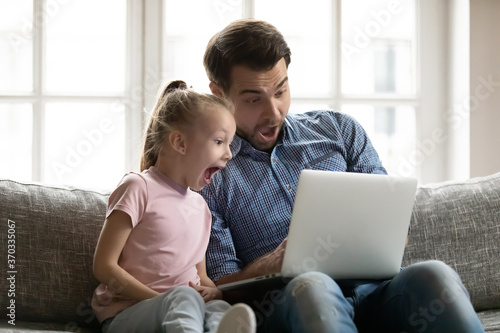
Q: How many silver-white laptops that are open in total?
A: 1